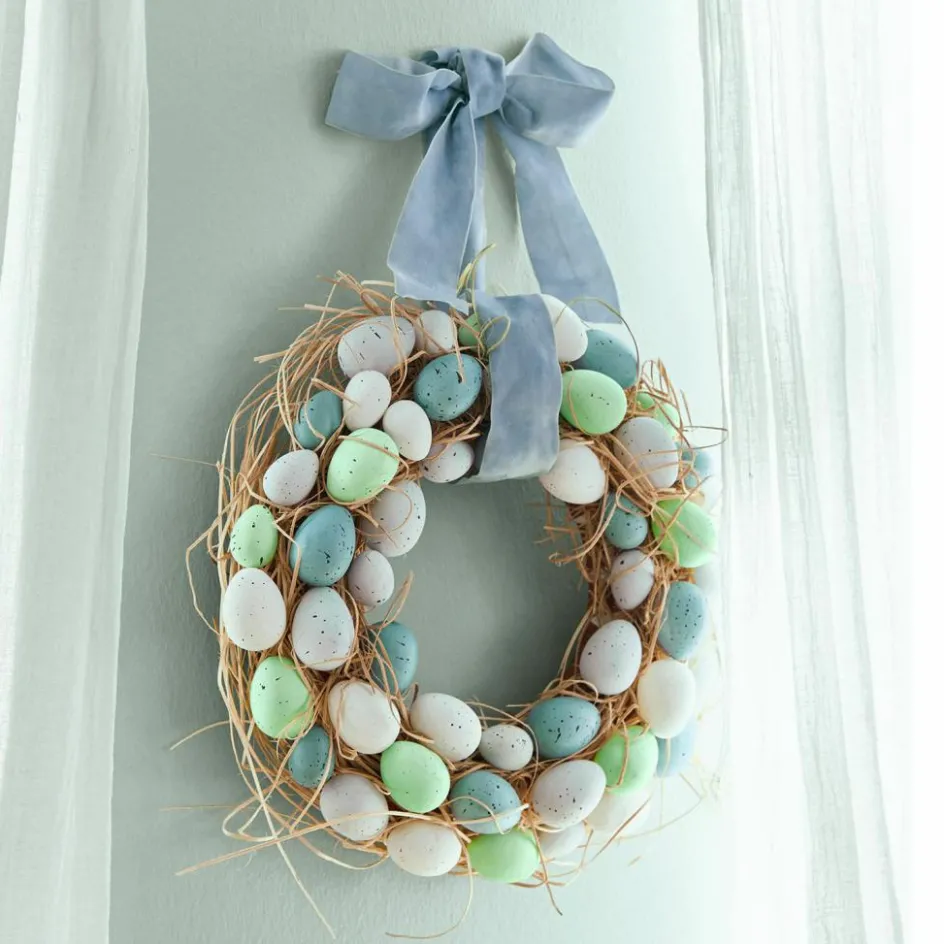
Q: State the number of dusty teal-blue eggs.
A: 12